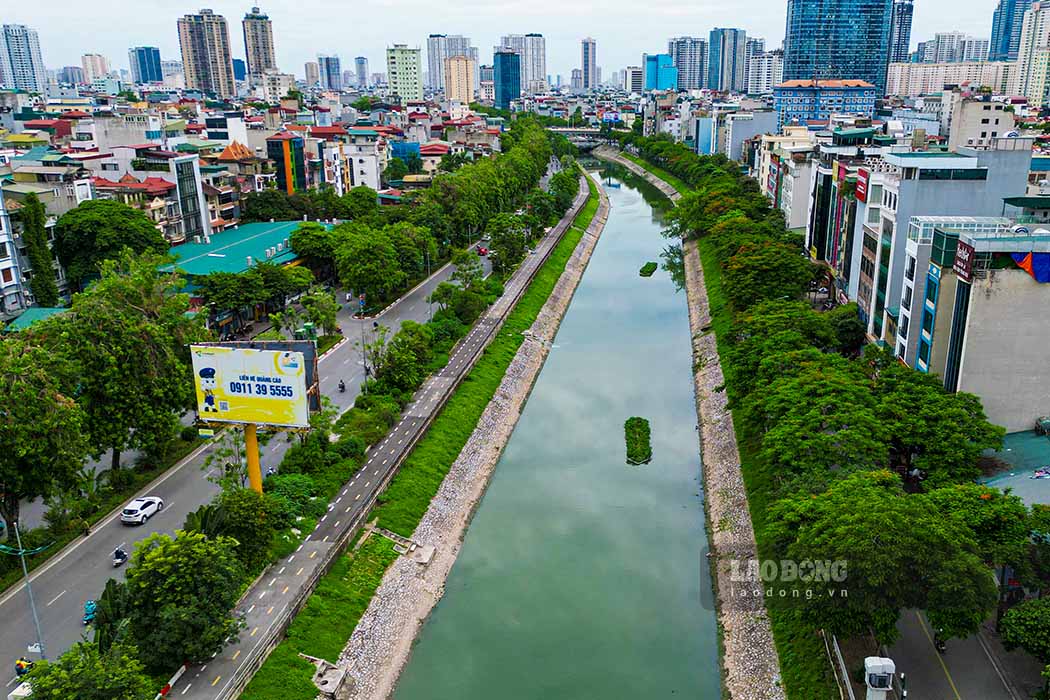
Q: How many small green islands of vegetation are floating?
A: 2